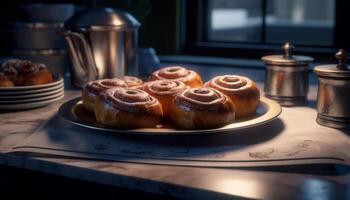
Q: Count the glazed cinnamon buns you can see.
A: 7